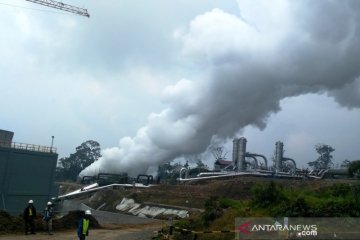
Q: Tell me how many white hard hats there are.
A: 3